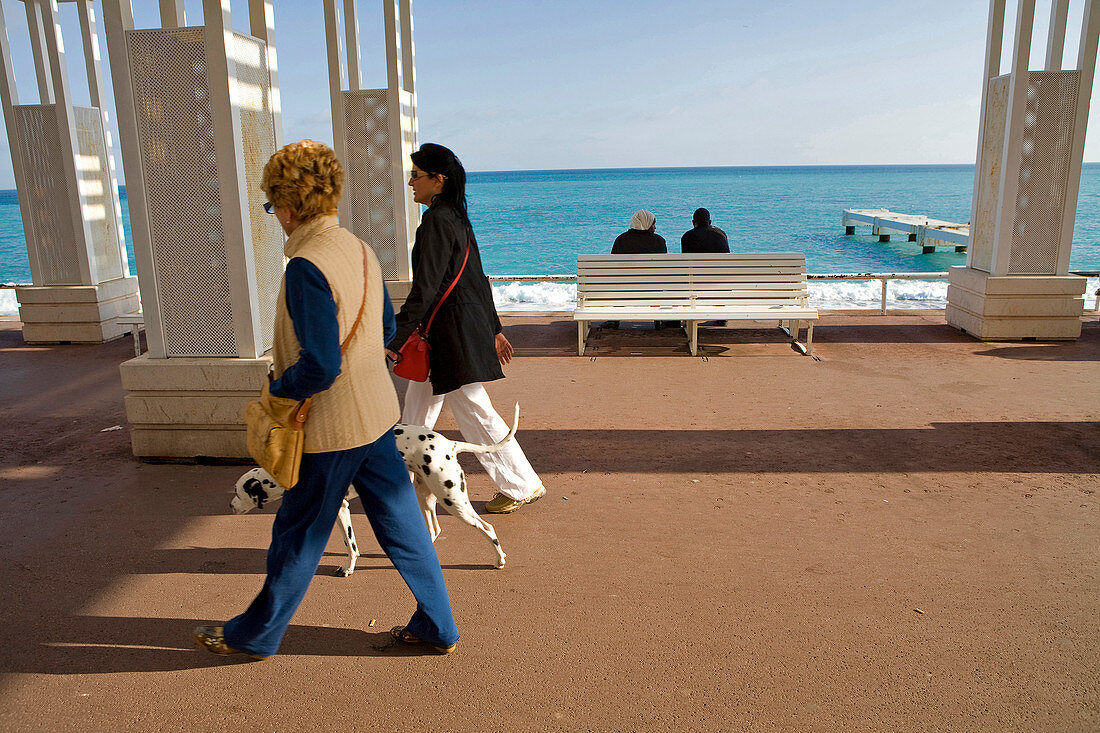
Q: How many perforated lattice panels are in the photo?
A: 8